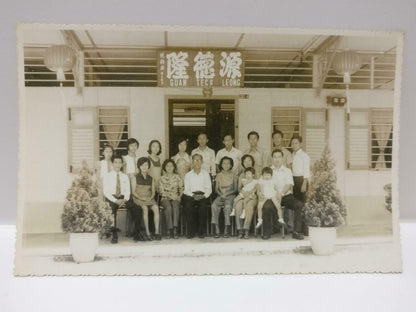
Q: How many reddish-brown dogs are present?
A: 0